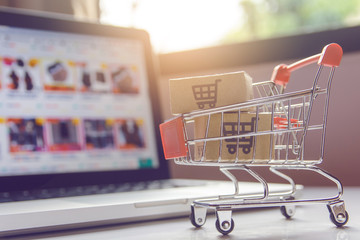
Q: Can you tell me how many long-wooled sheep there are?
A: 0